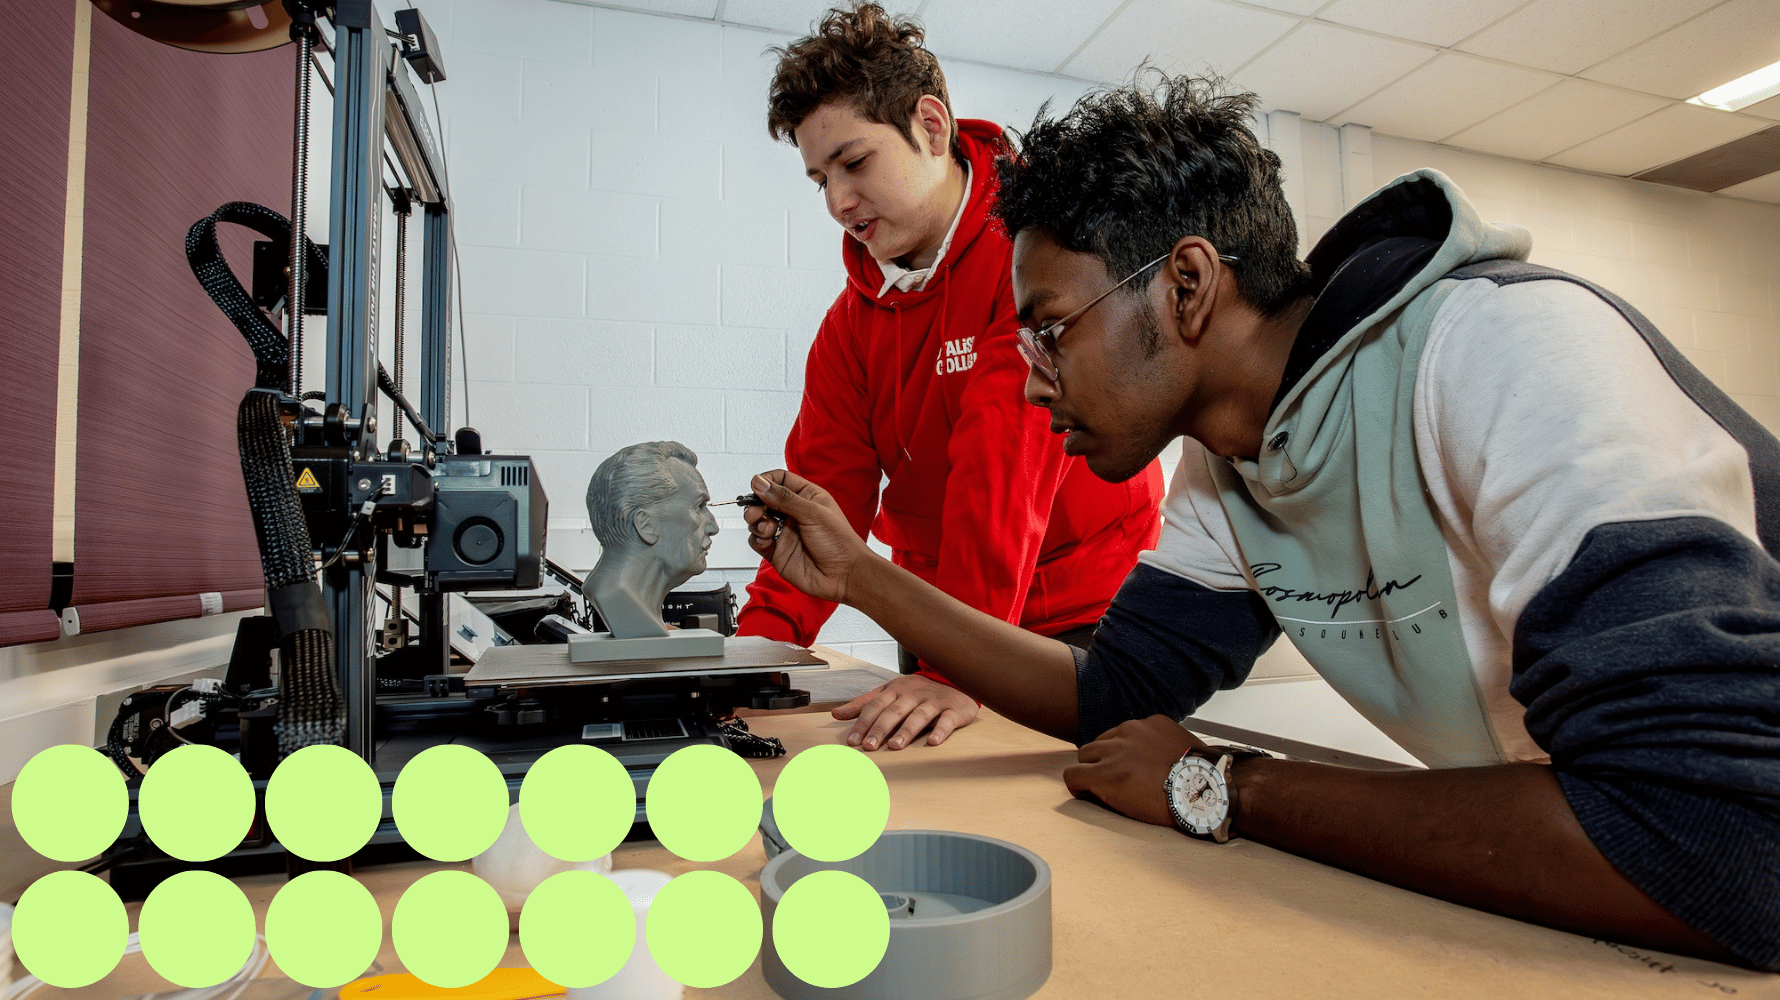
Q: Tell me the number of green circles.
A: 14